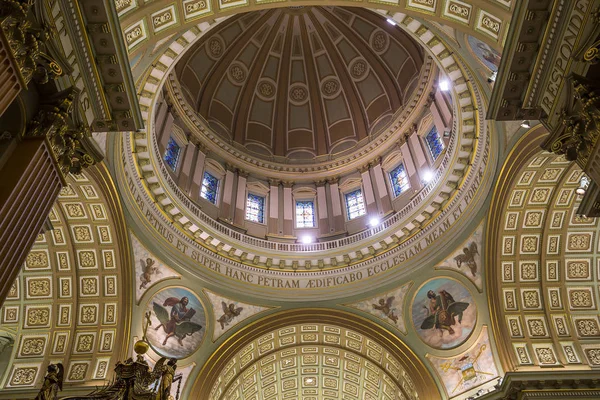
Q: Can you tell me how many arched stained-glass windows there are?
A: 7